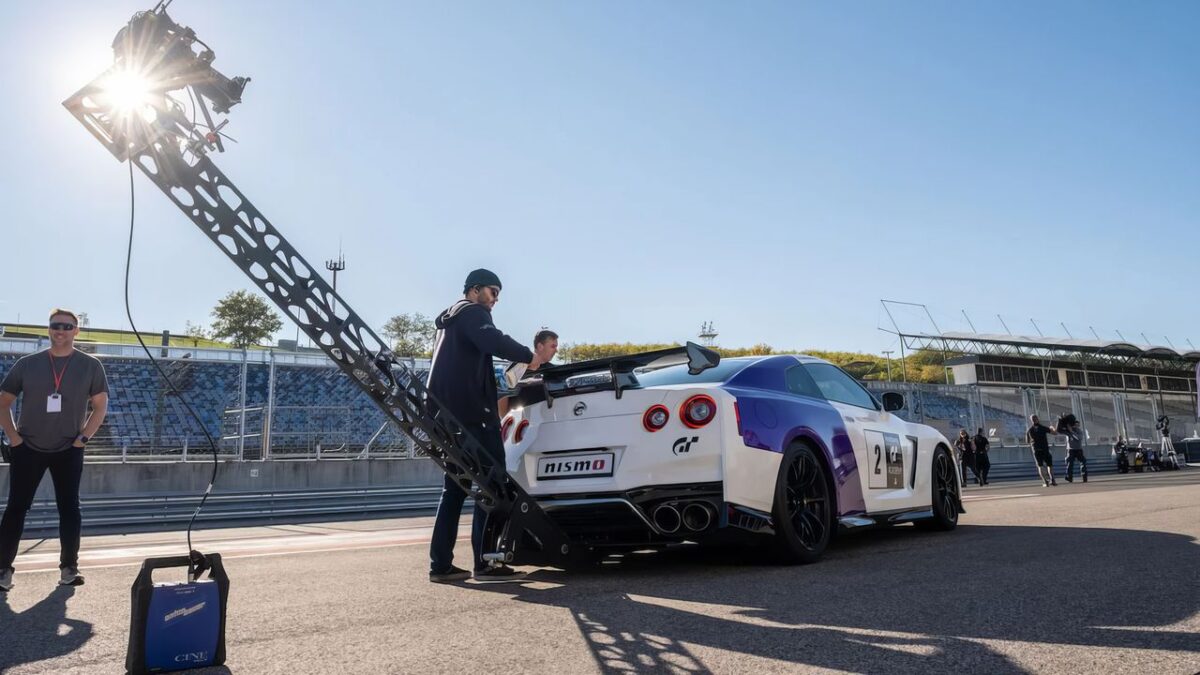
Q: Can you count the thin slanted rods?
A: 11